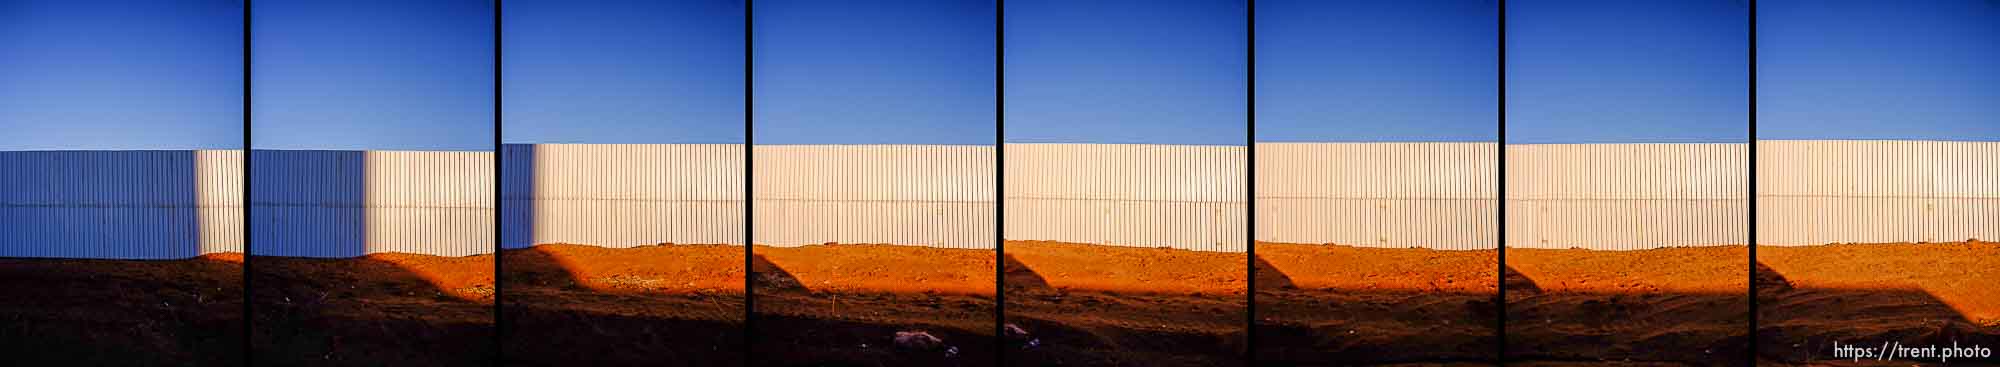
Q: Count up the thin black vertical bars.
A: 7